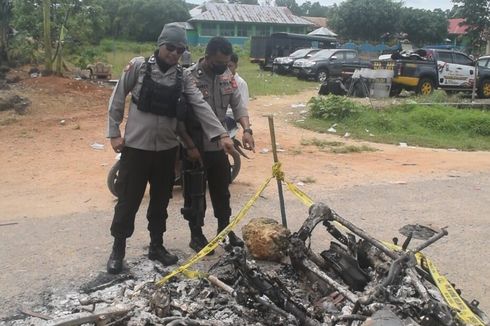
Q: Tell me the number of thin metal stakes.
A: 1